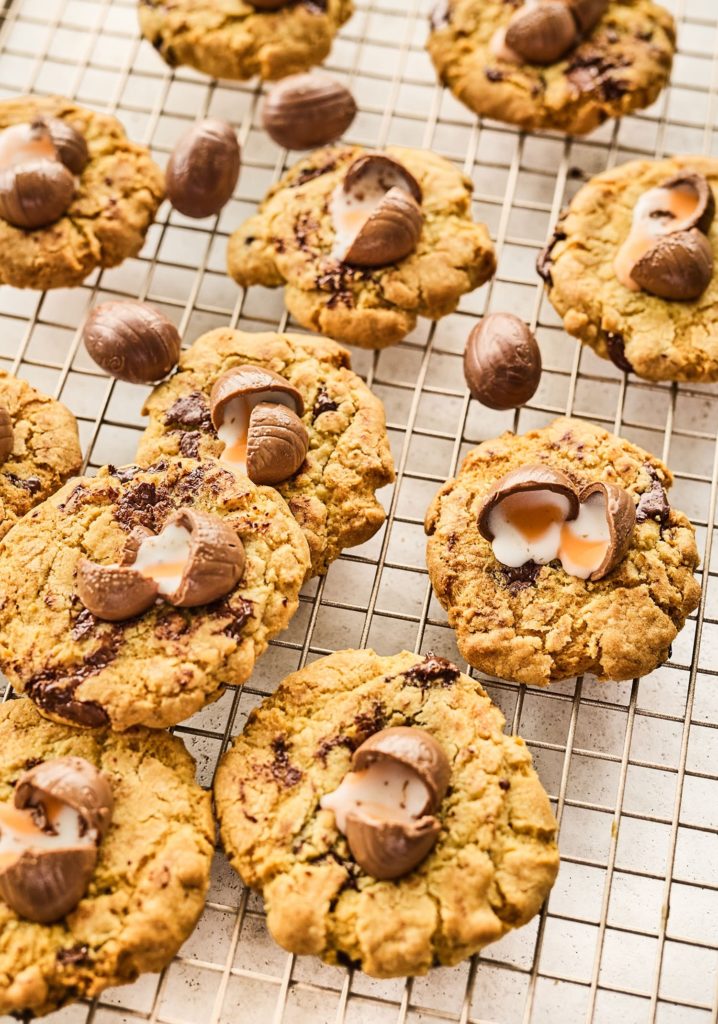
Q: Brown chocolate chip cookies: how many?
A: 11